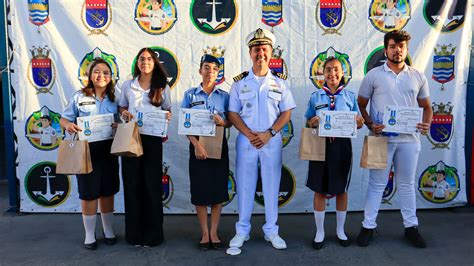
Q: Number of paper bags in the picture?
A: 5